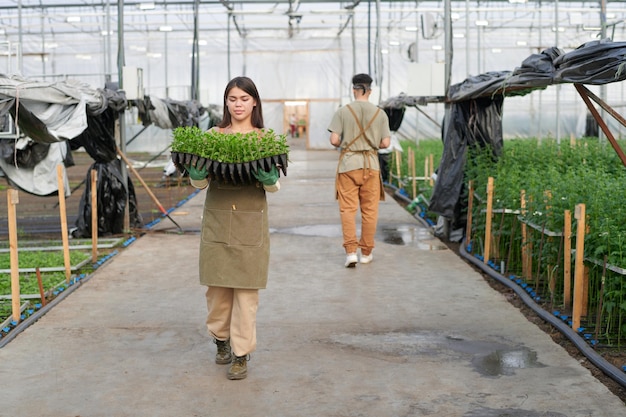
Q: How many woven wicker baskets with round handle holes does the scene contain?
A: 0